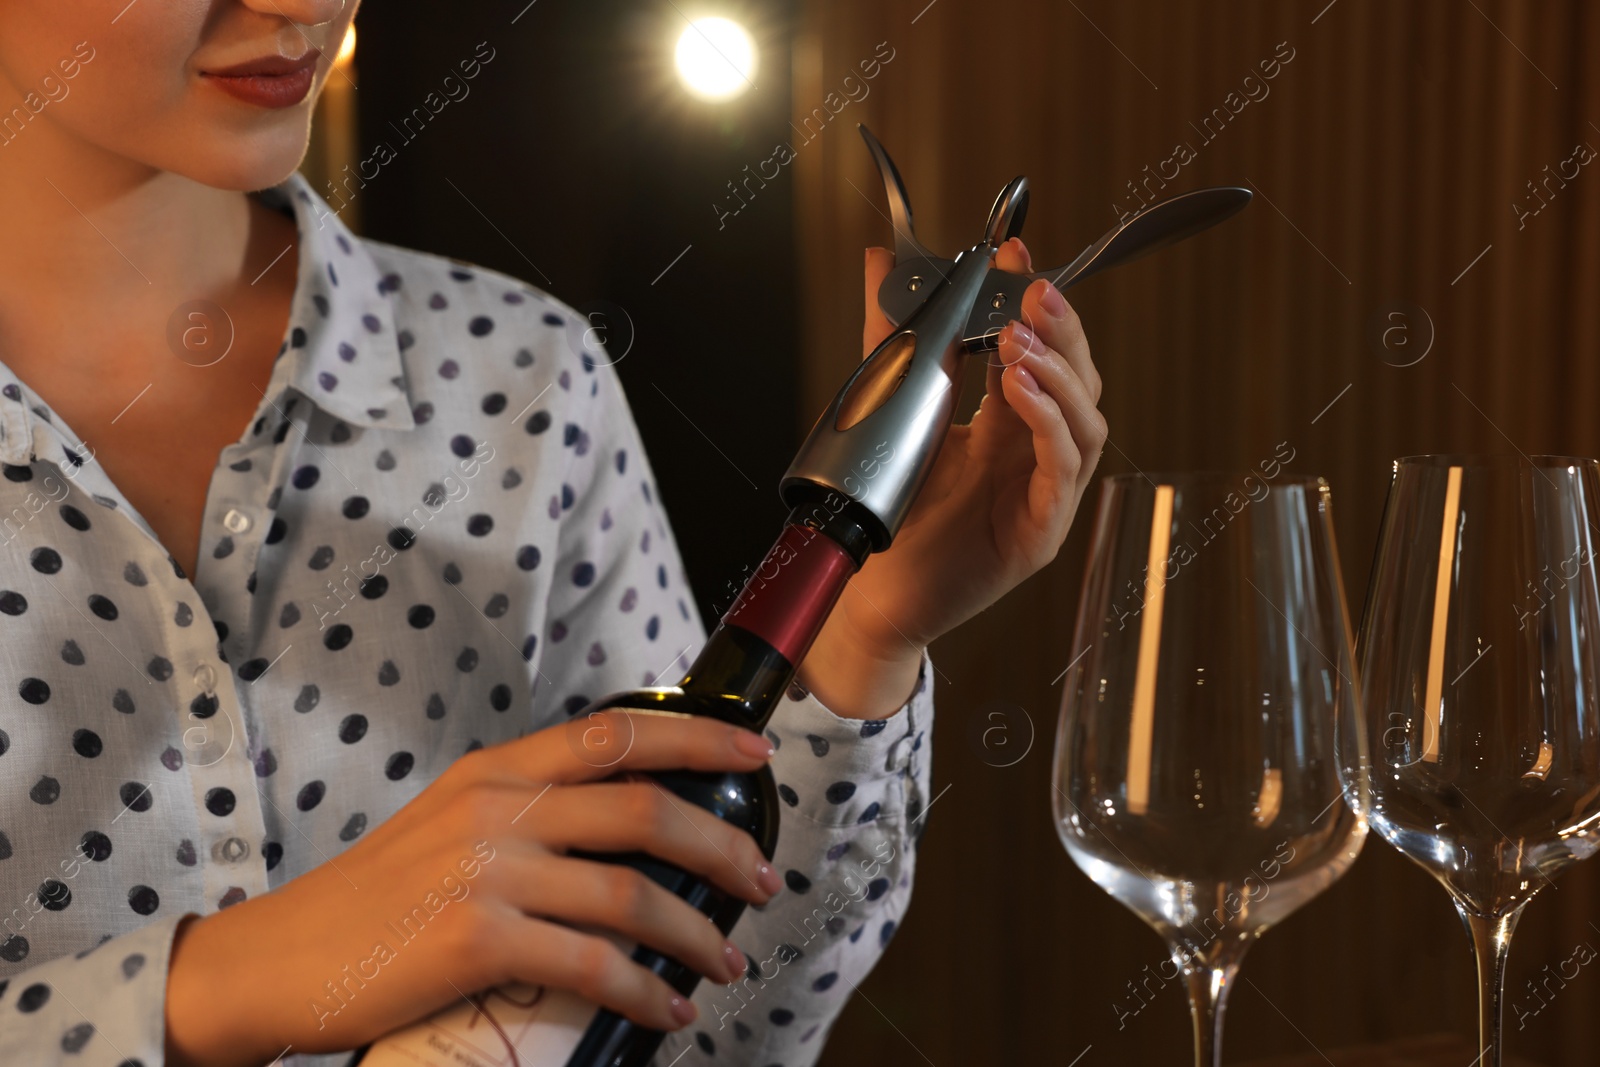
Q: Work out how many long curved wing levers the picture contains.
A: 2